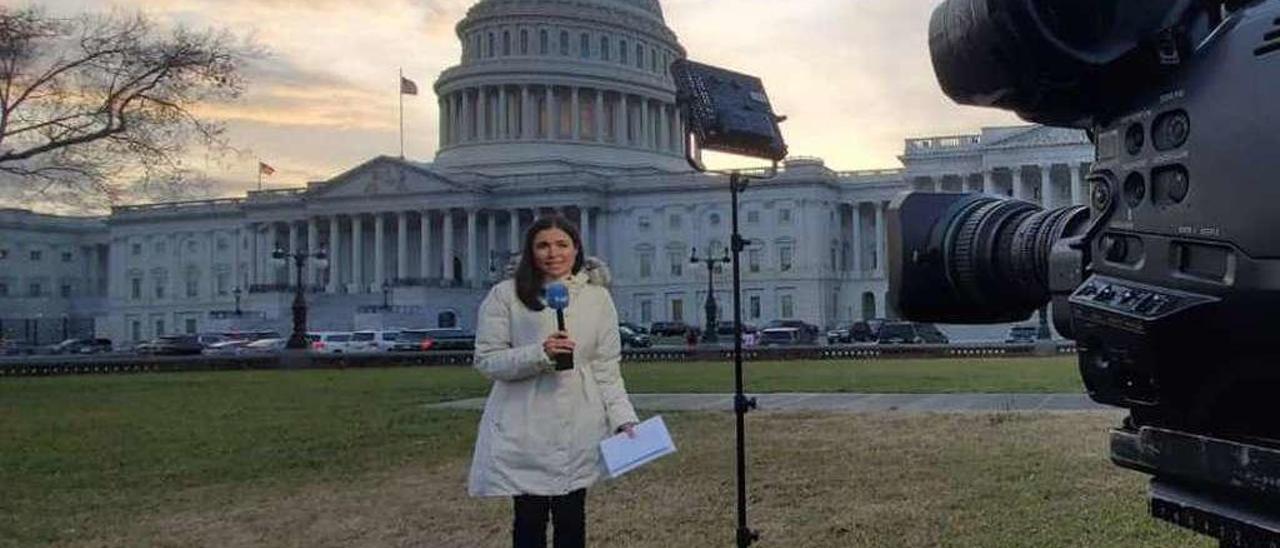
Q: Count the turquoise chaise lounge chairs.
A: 0